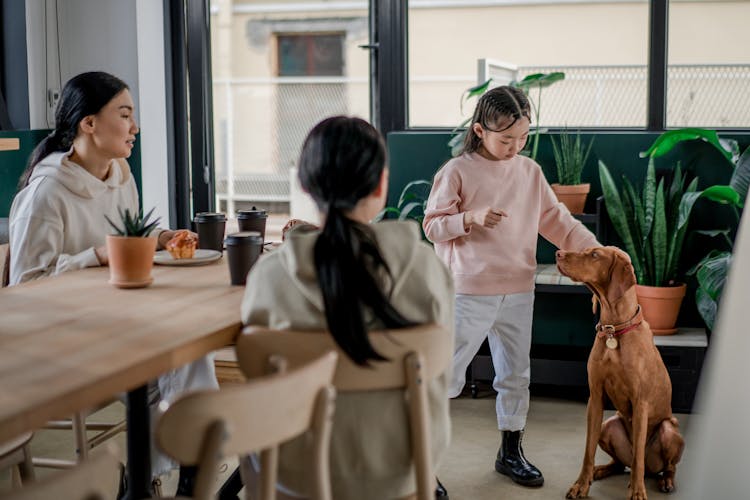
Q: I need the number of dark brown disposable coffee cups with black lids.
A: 3